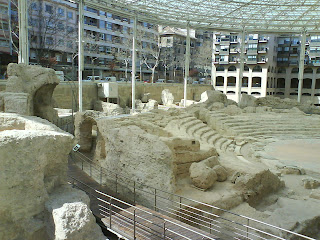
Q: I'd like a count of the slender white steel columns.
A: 6